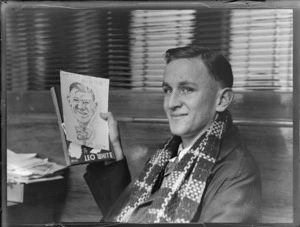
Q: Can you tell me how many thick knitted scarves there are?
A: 1